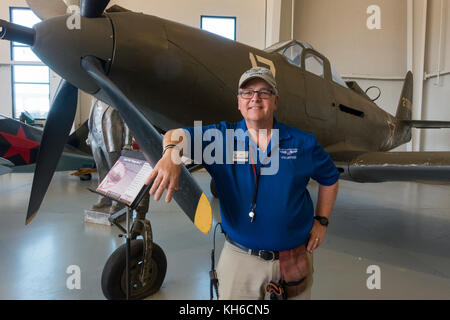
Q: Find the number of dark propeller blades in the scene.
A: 3